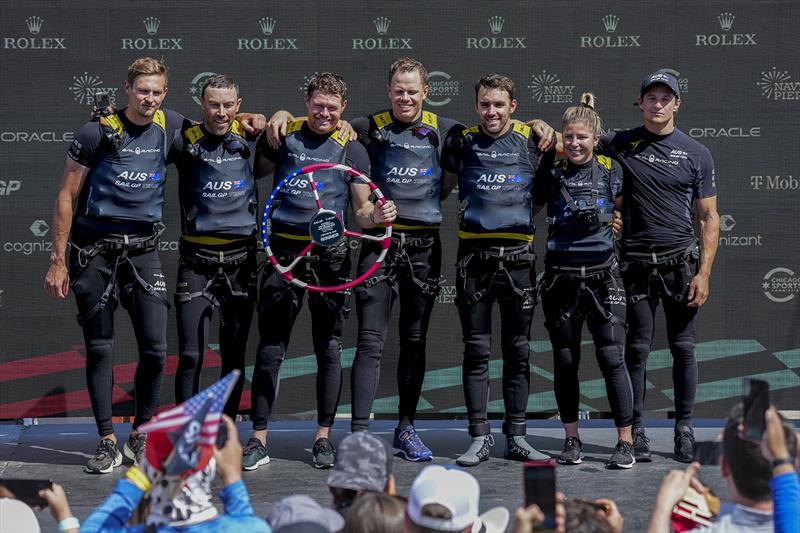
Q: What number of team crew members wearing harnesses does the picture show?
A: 7